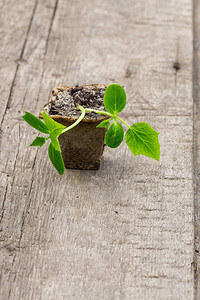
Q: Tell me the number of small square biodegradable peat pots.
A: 1